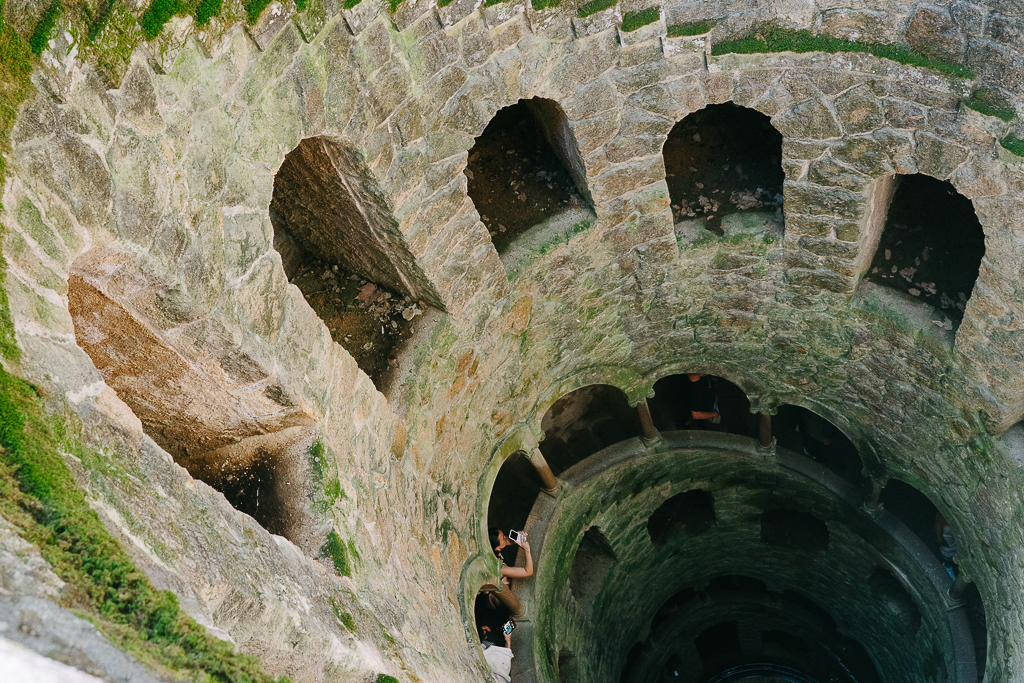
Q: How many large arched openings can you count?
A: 5